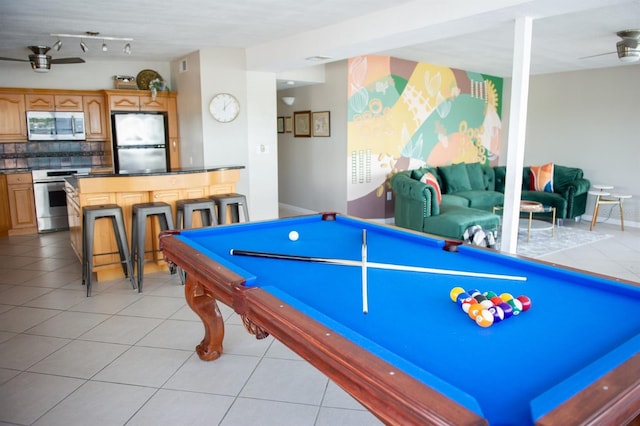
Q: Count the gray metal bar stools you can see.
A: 4